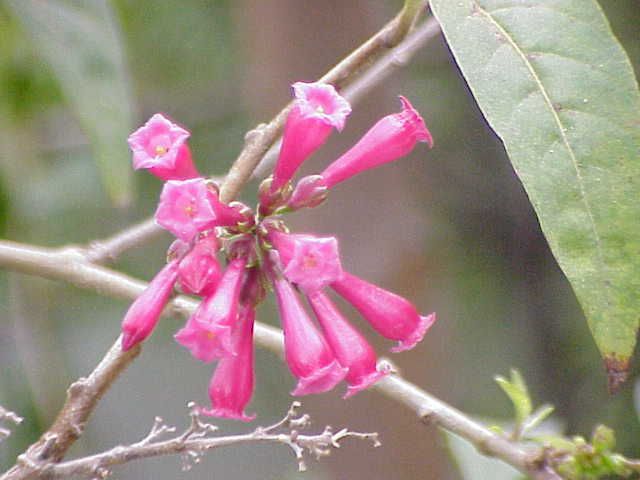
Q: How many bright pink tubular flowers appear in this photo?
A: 12